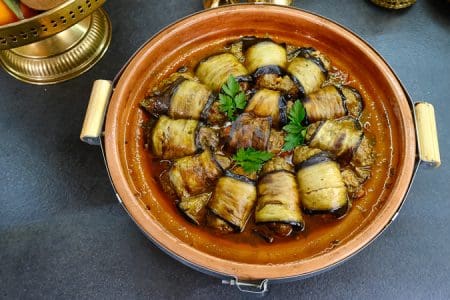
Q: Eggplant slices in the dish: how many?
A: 13